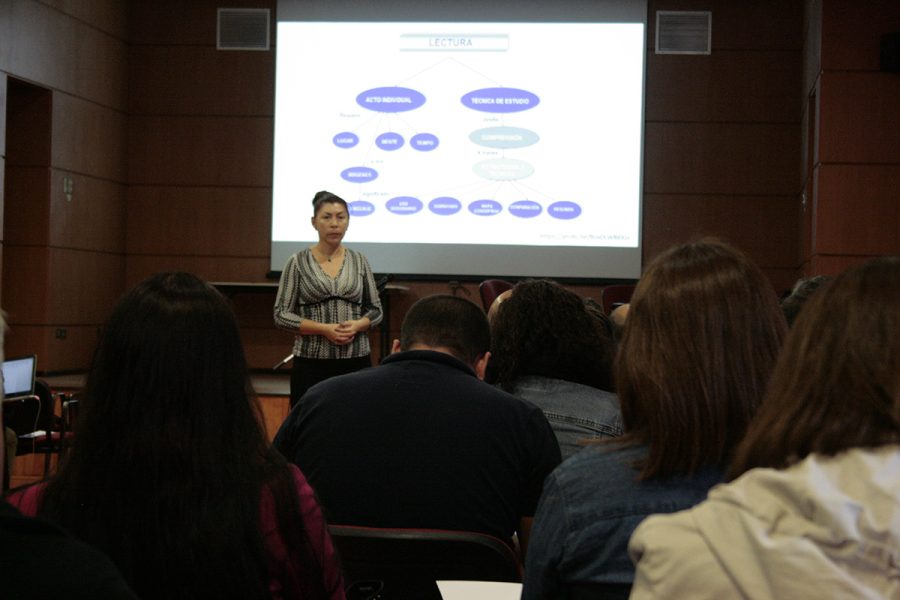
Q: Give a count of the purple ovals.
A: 12